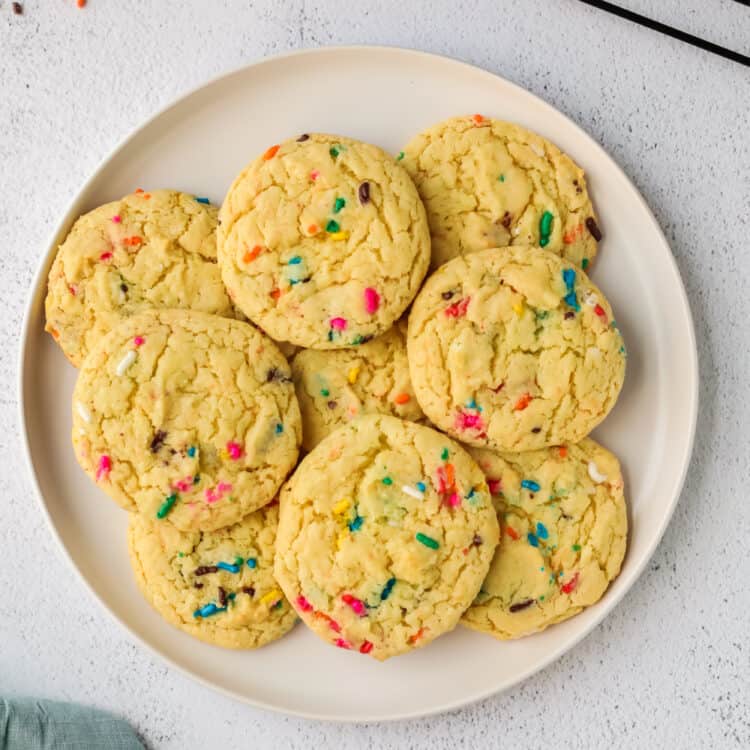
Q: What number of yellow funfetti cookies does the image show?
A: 9